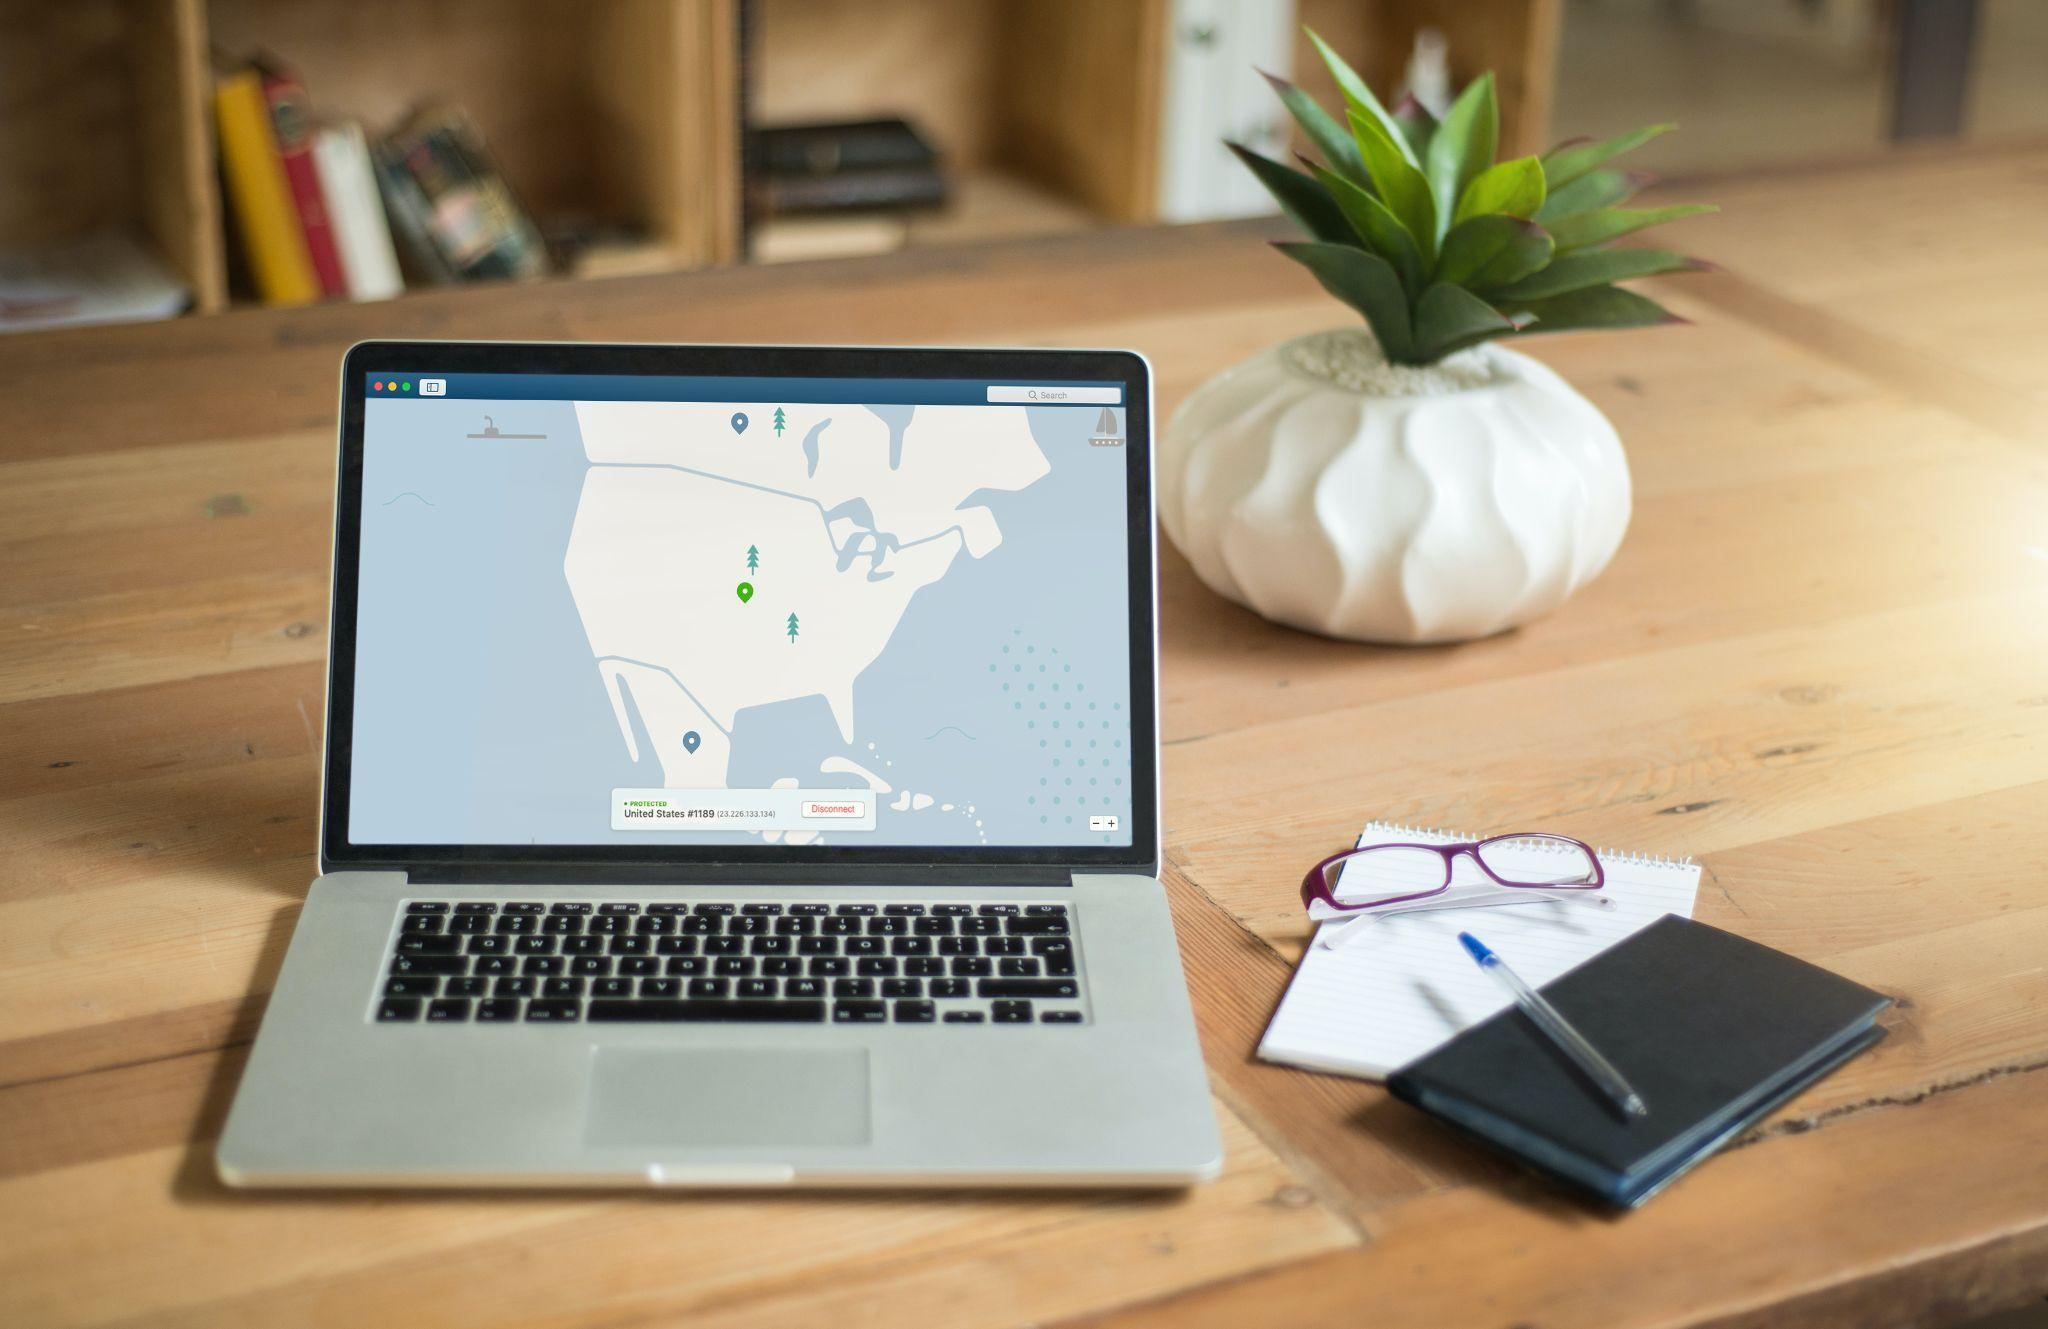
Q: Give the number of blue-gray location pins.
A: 2